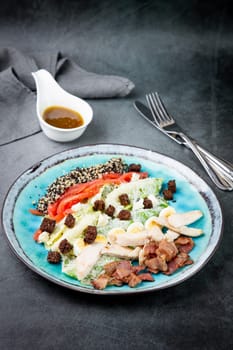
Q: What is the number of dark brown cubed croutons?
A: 13